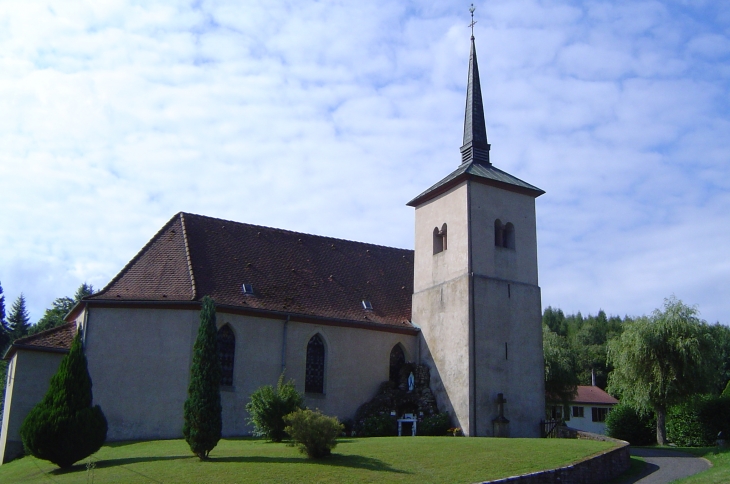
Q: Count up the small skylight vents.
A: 2